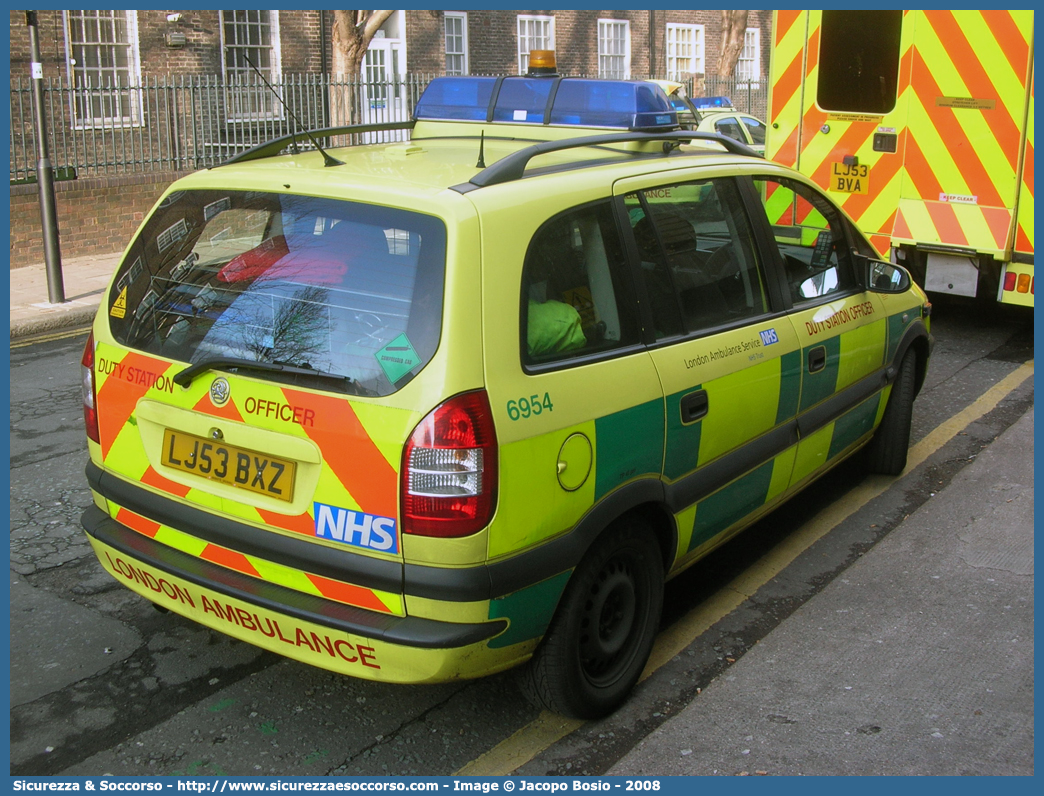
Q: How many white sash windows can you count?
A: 7